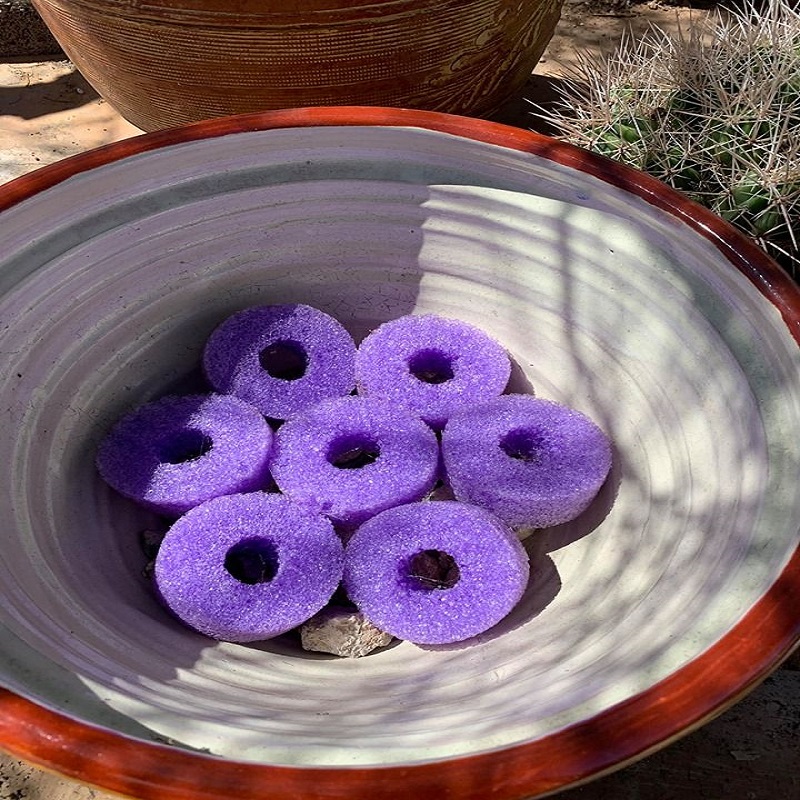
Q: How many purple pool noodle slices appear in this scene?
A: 7